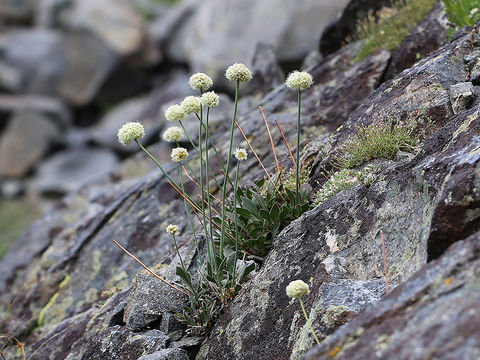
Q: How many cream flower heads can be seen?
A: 12